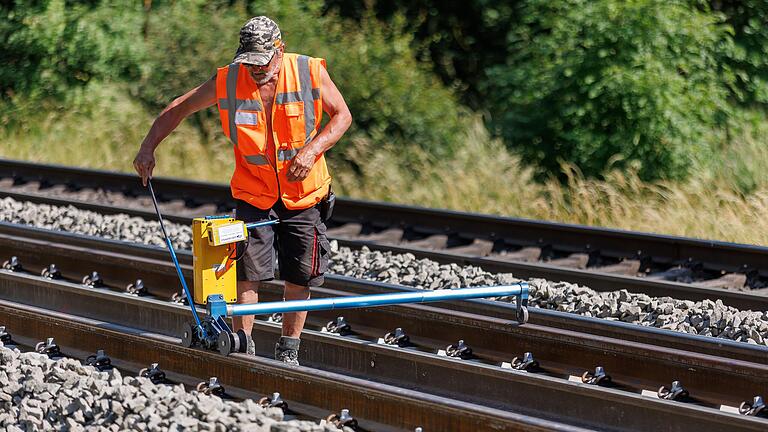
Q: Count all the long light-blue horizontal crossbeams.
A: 1